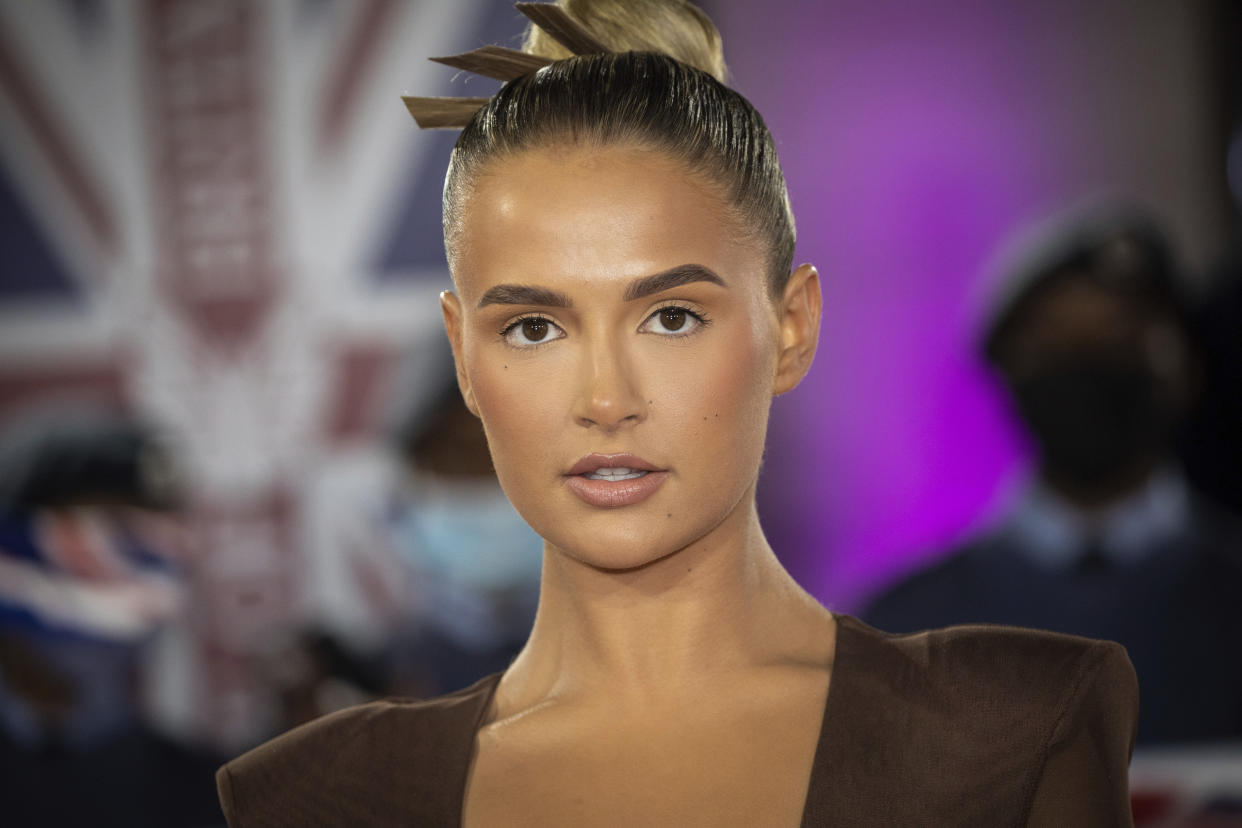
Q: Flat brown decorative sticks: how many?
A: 3